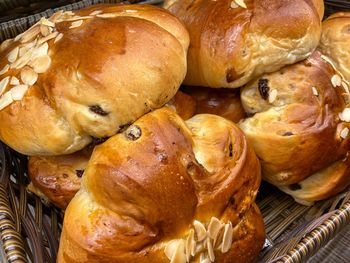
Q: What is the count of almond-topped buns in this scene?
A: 4